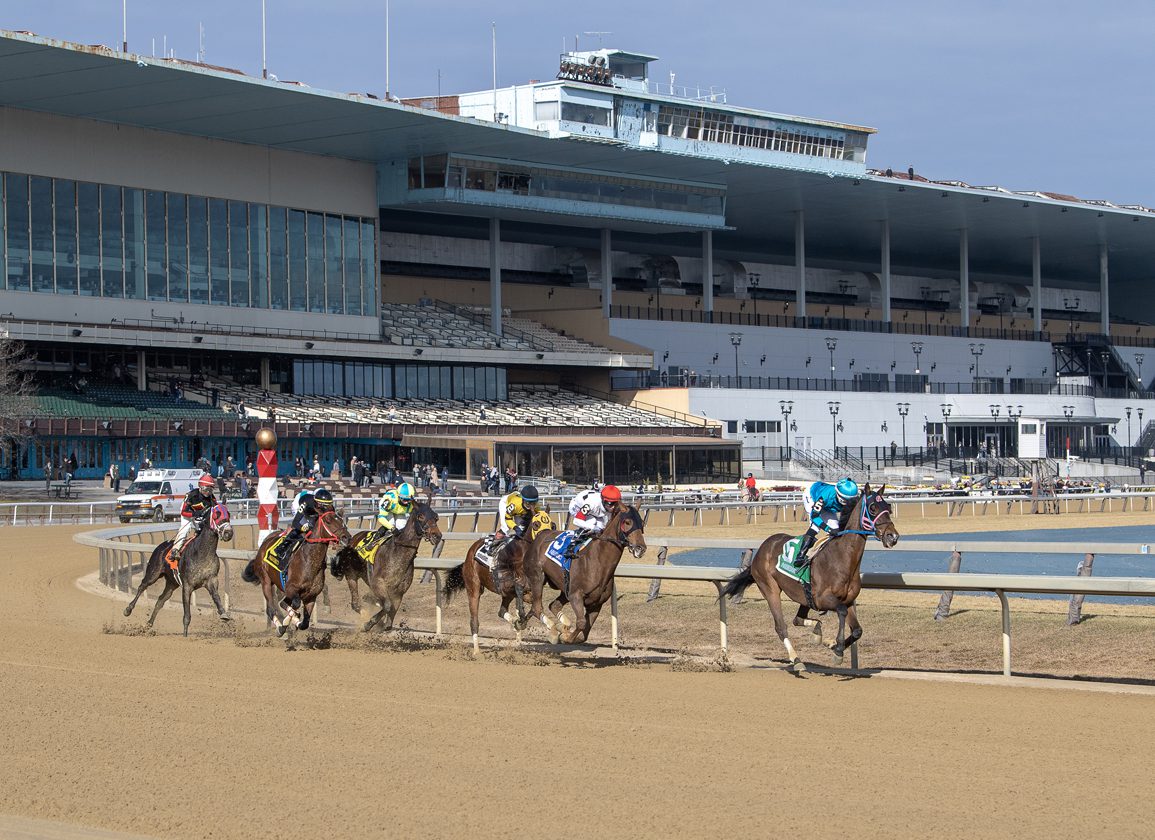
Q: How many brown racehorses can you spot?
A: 5